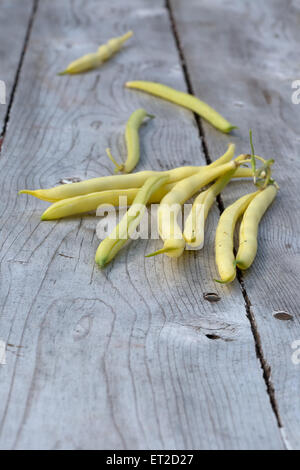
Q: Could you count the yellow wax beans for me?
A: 10